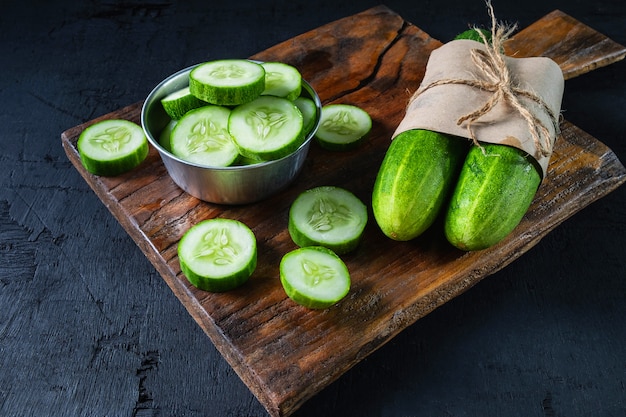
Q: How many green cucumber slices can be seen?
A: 12